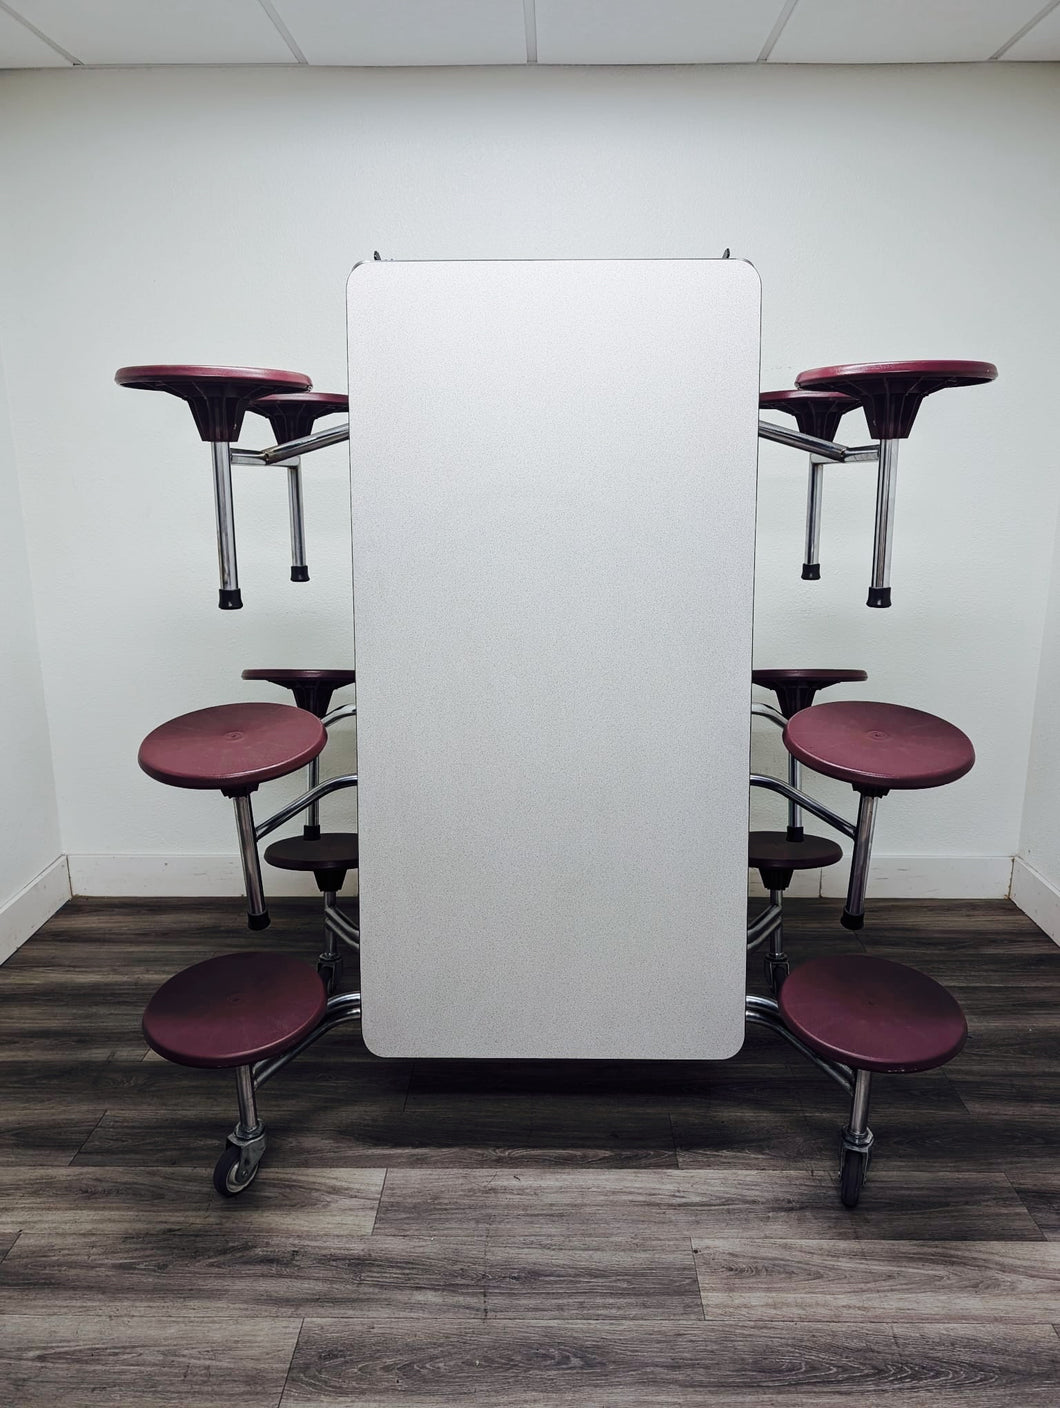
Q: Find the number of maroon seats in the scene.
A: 12